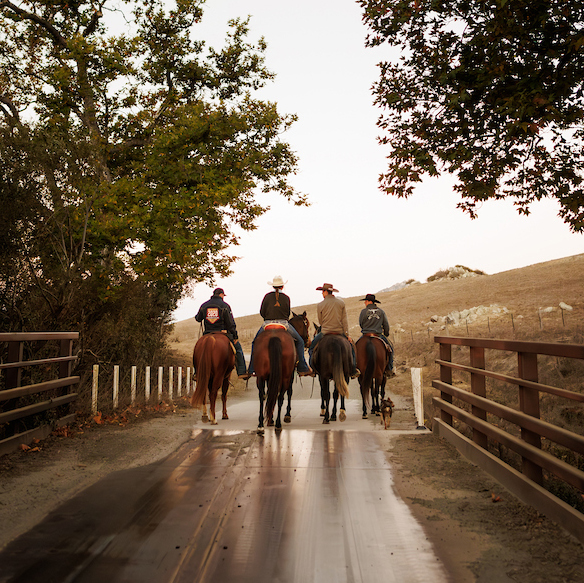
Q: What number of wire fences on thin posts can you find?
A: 1